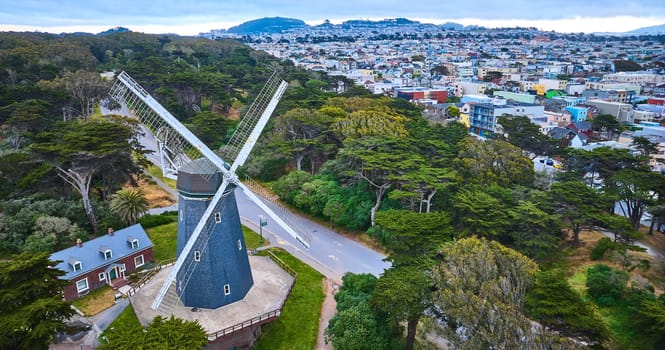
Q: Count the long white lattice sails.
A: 4